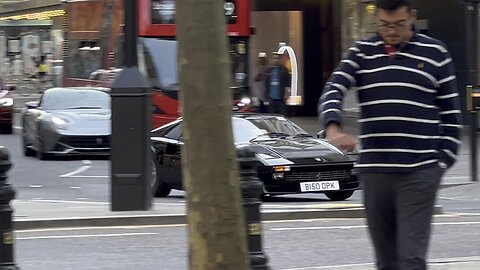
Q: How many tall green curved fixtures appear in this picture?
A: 0